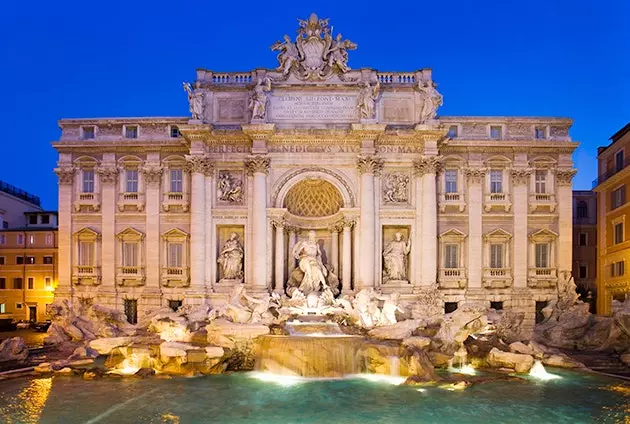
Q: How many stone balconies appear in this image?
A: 12